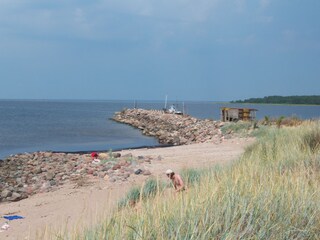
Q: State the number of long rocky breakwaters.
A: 1